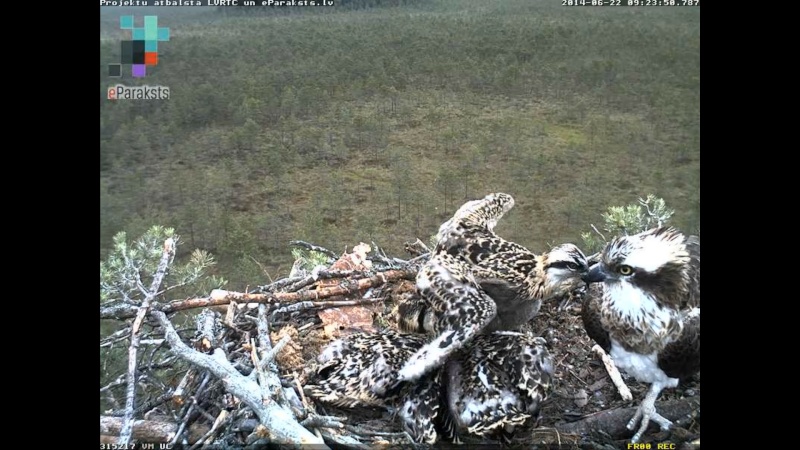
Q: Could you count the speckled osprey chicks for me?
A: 3